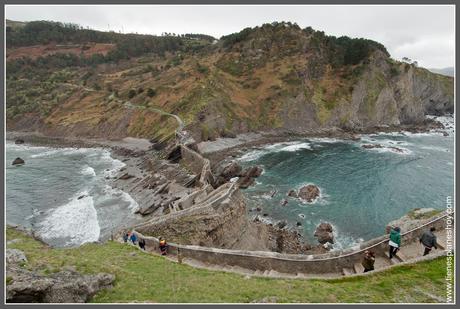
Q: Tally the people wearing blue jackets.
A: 1